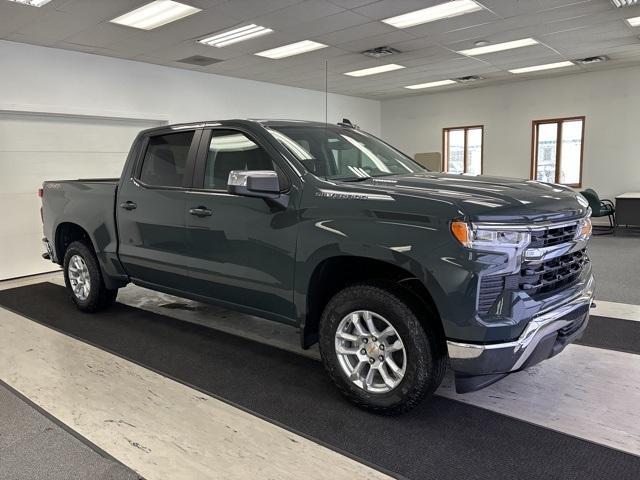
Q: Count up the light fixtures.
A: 11